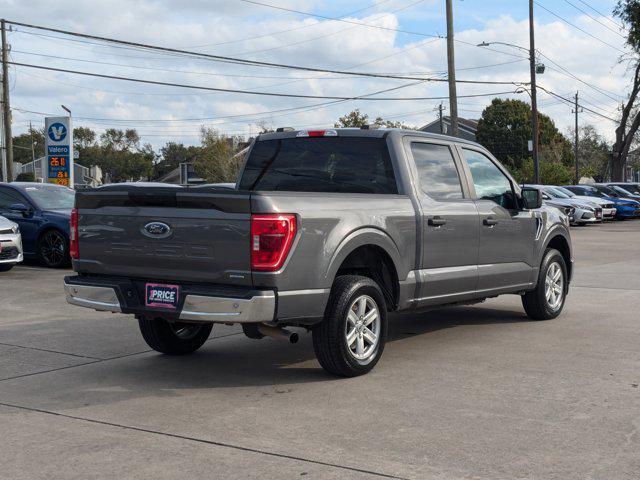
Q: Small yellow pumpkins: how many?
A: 0